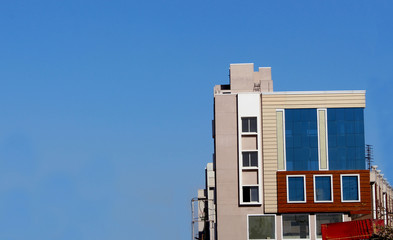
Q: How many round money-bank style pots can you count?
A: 0